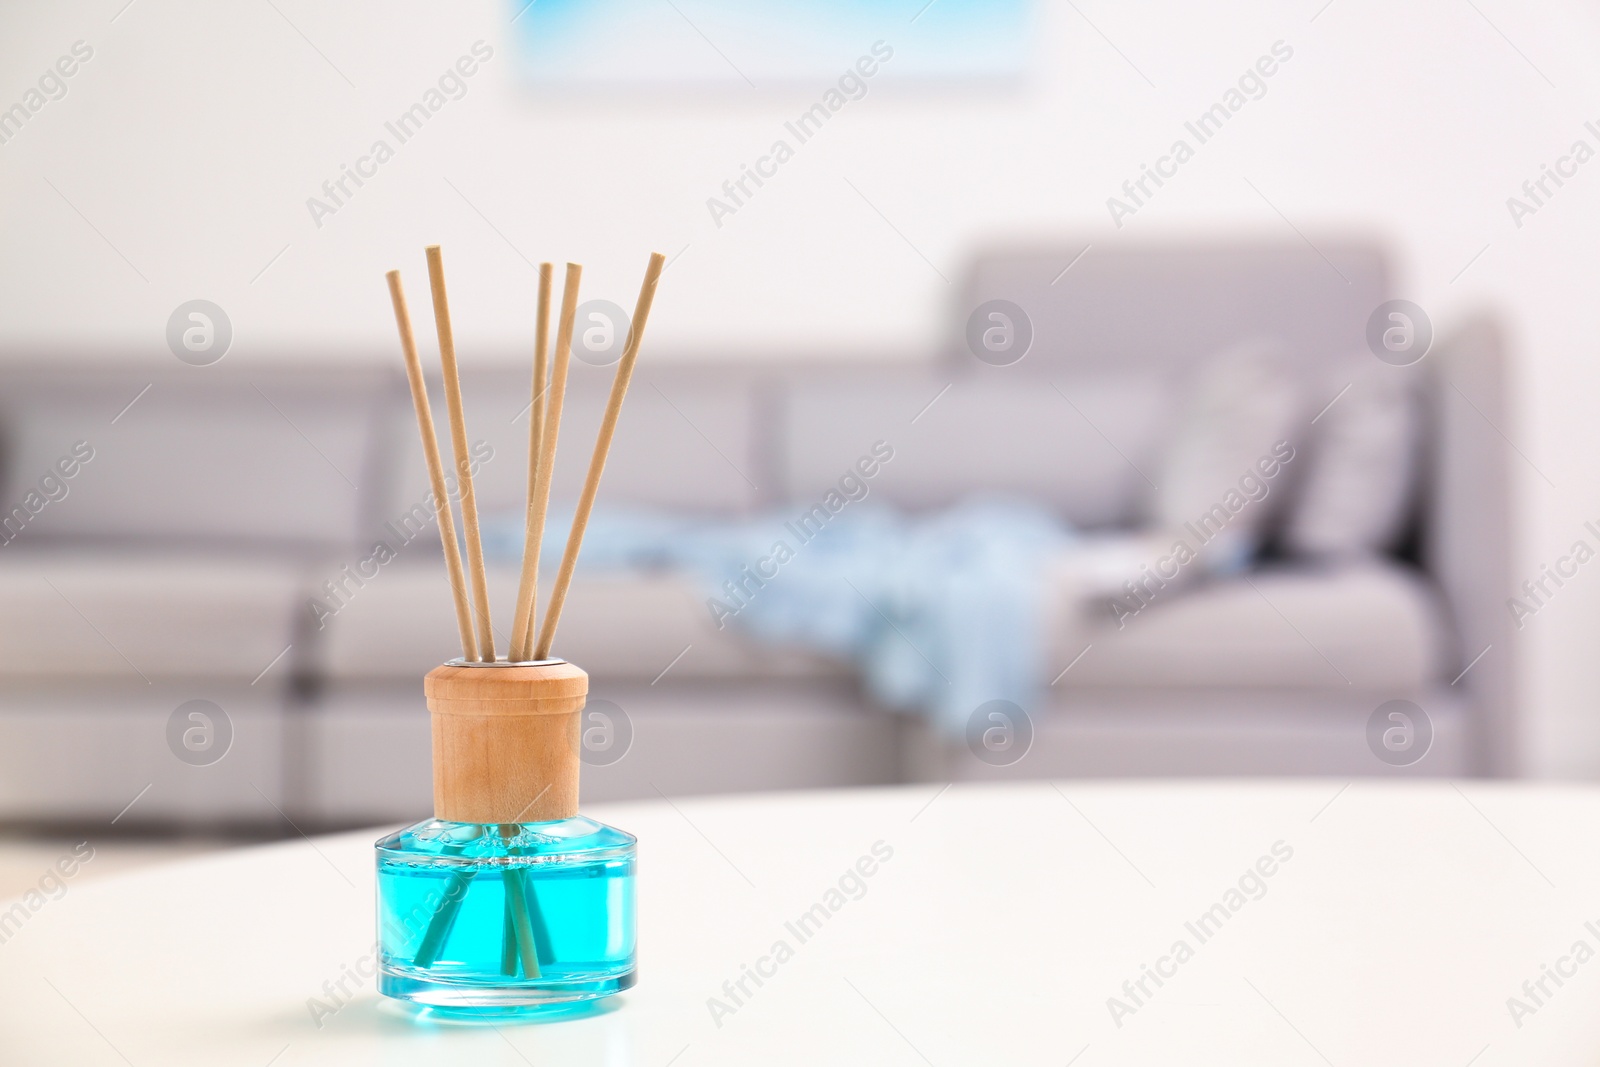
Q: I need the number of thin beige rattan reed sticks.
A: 5